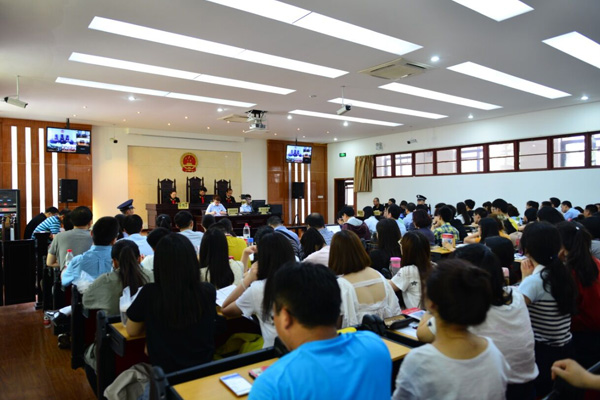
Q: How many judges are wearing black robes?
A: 3